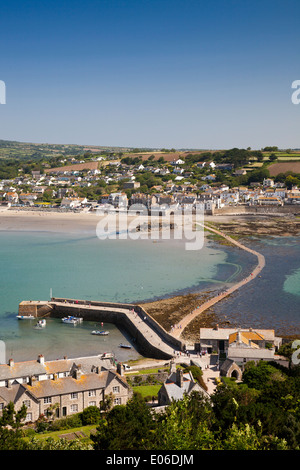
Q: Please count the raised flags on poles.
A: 0